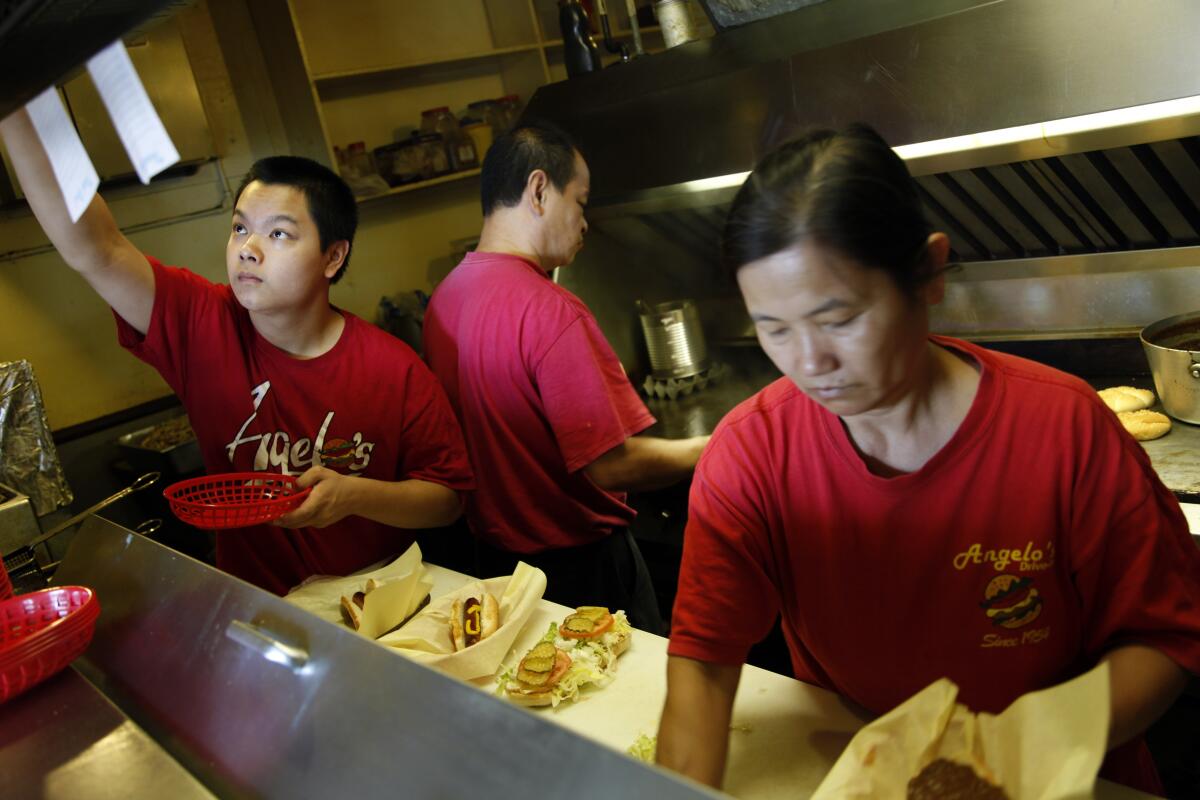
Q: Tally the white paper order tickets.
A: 2